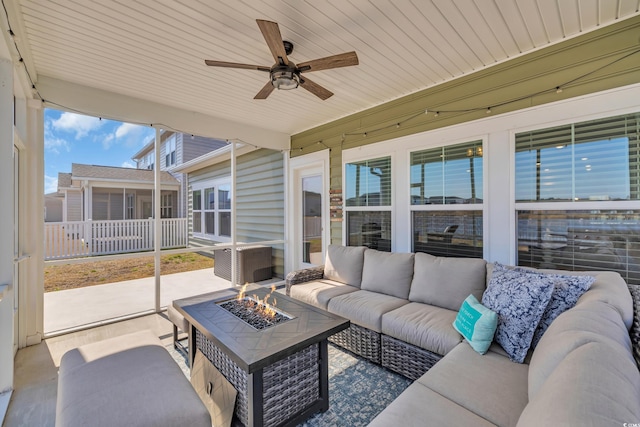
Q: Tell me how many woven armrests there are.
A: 1